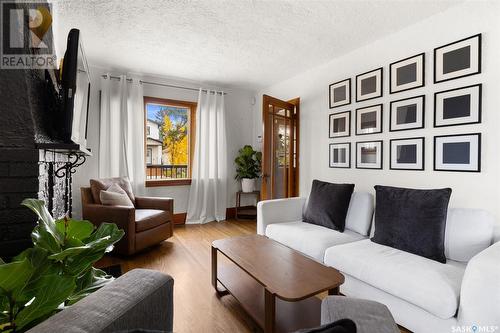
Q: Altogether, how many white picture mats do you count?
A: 12